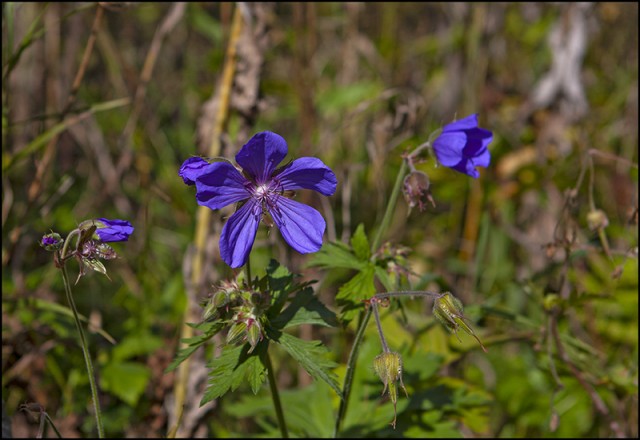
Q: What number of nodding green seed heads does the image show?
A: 2